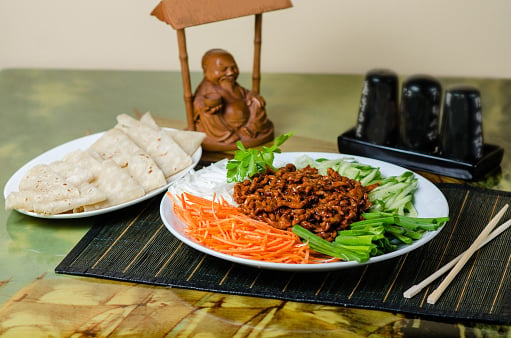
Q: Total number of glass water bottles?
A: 0